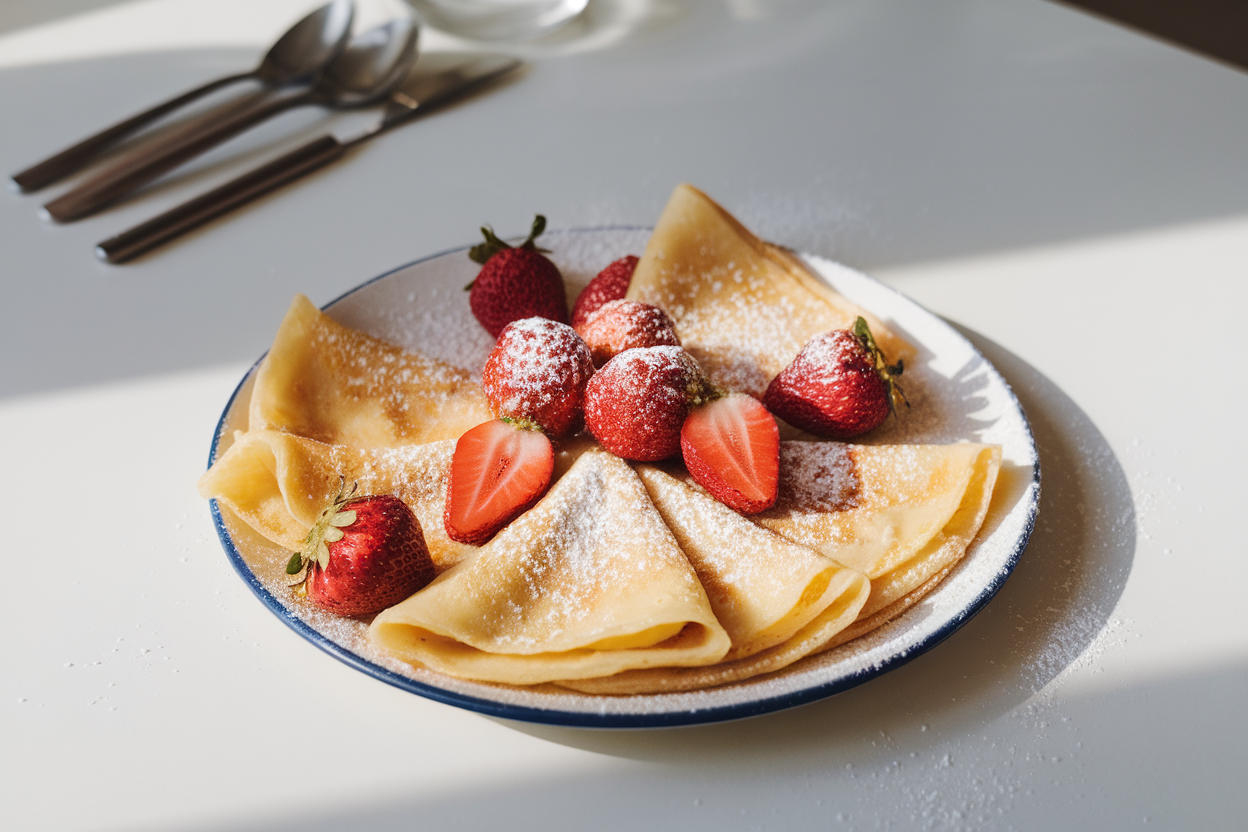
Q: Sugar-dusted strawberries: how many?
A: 4